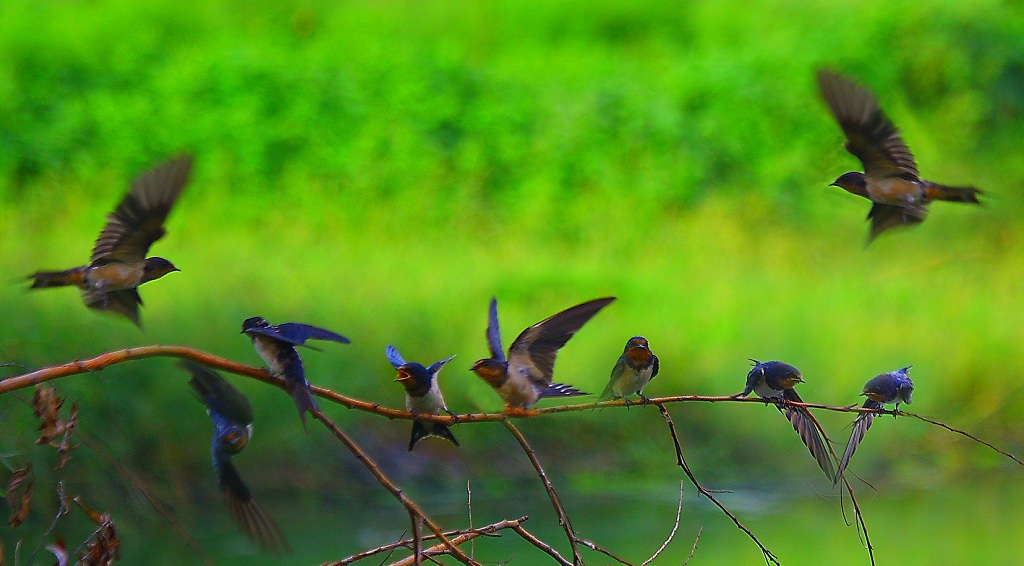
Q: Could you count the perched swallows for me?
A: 6